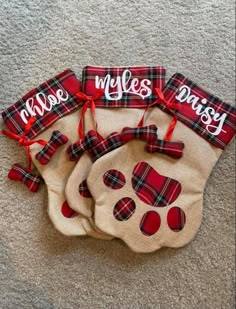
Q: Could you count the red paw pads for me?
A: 7